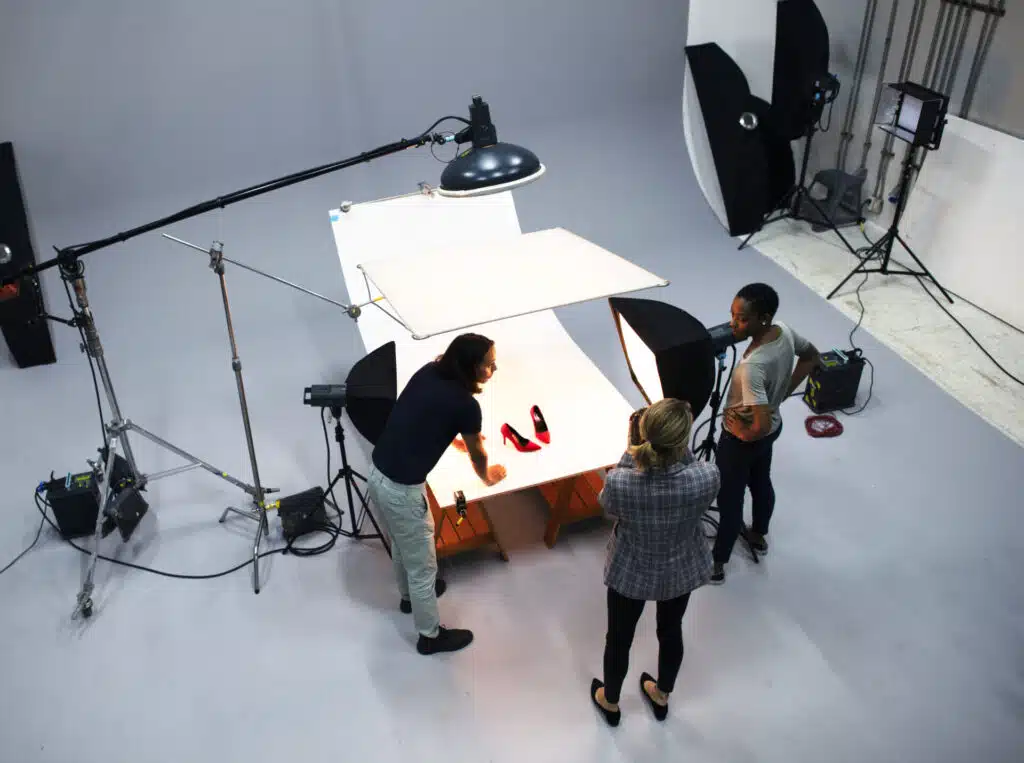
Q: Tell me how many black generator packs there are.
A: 2